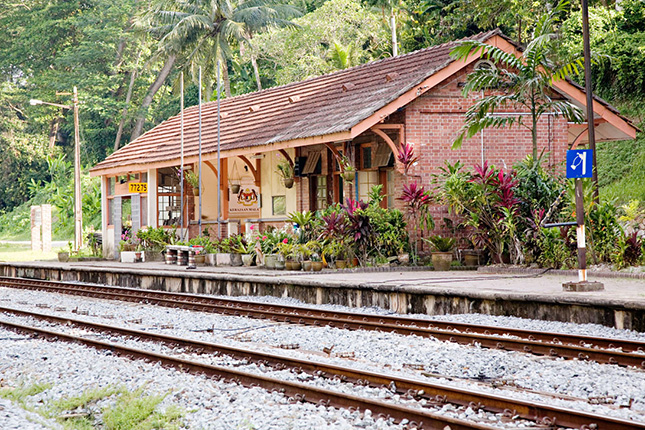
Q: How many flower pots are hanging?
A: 4